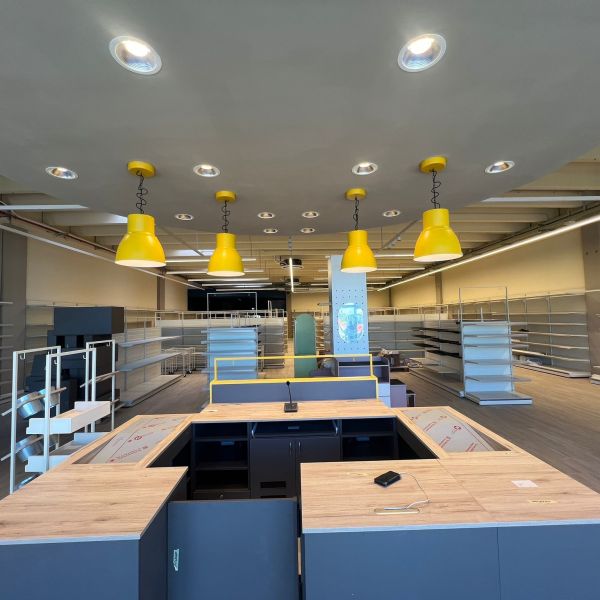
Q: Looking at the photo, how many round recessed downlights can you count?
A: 12